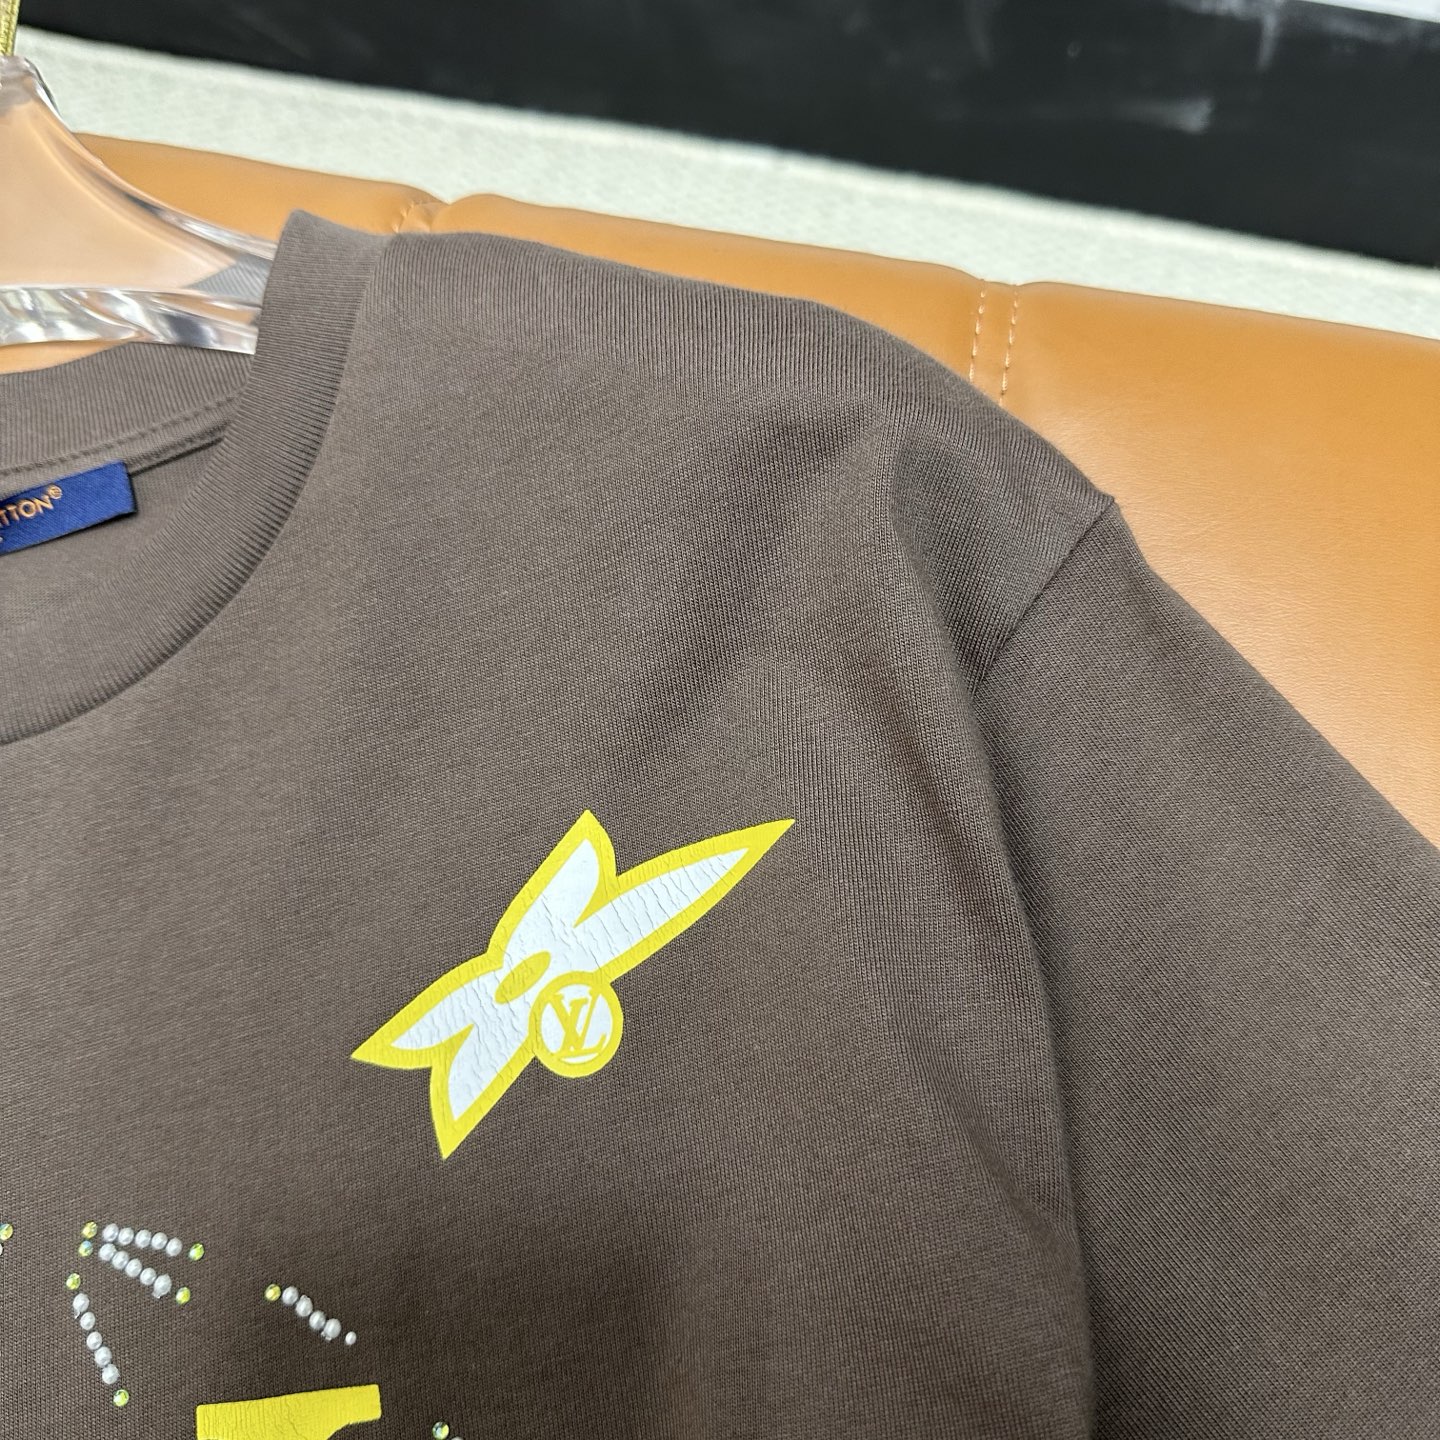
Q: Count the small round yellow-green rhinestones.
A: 9